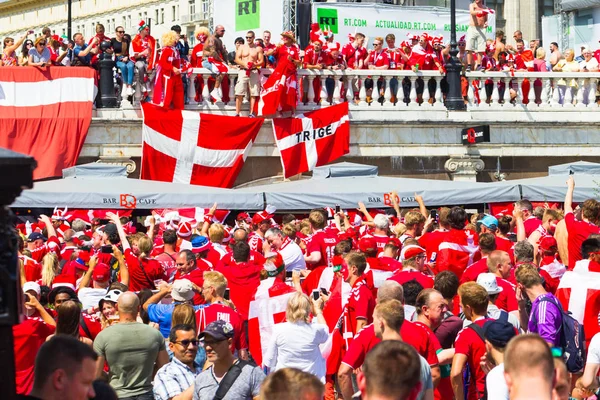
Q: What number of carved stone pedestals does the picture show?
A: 2